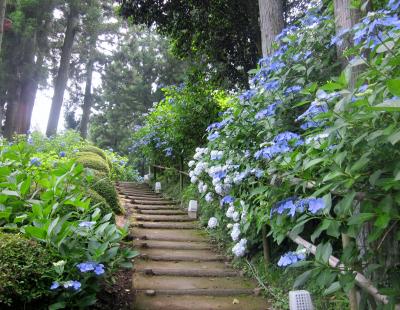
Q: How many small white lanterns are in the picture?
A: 4